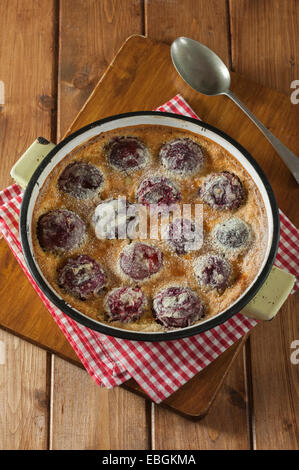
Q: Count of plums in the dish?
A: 14